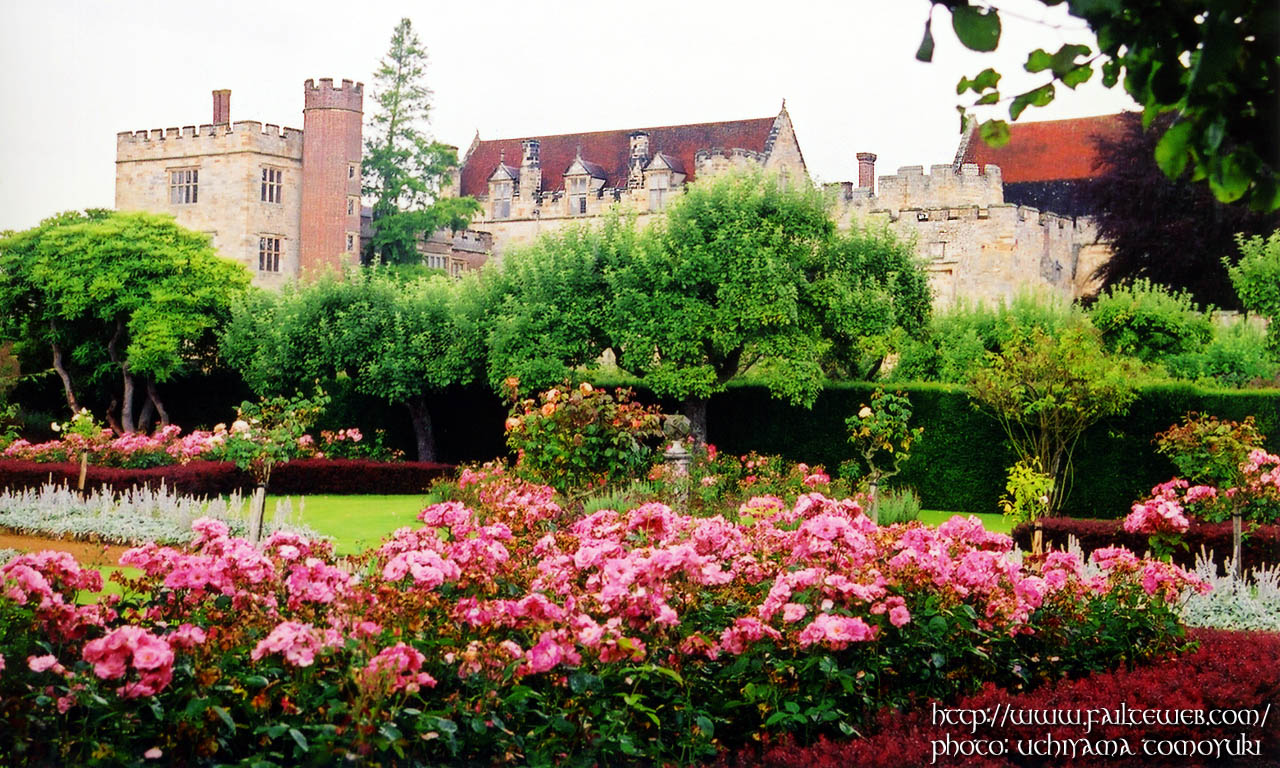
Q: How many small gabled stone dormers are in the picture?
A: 3